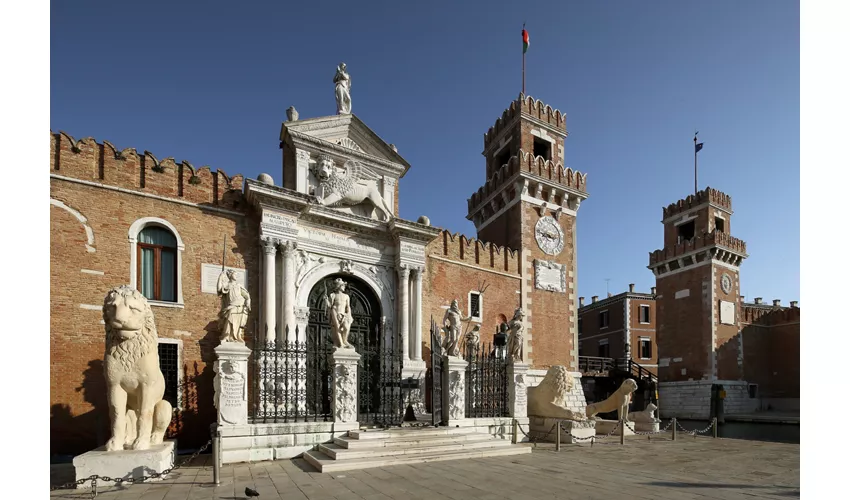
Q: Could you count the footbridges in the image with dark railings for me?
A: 1